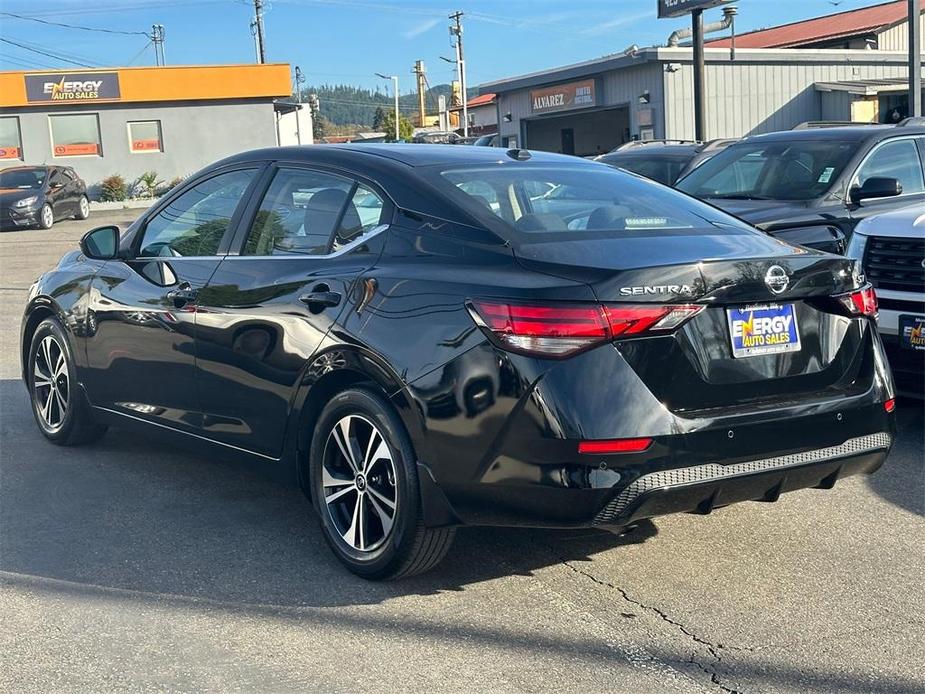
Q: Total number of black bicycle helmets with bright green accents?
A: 0